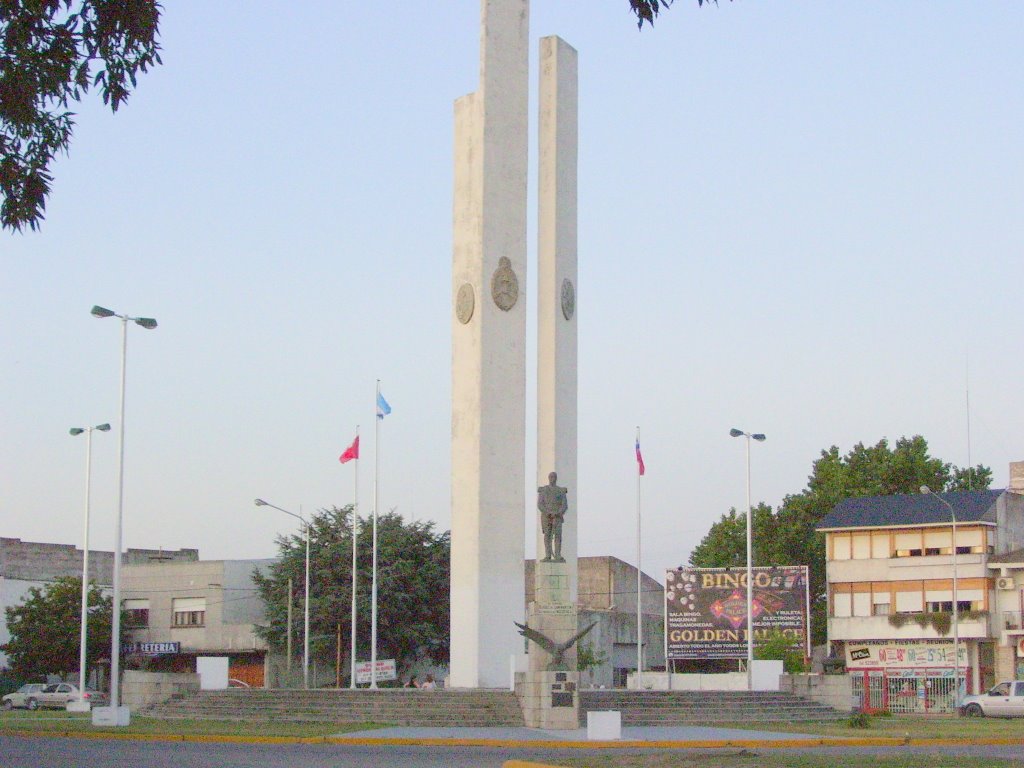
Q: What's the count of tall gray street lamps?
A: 5